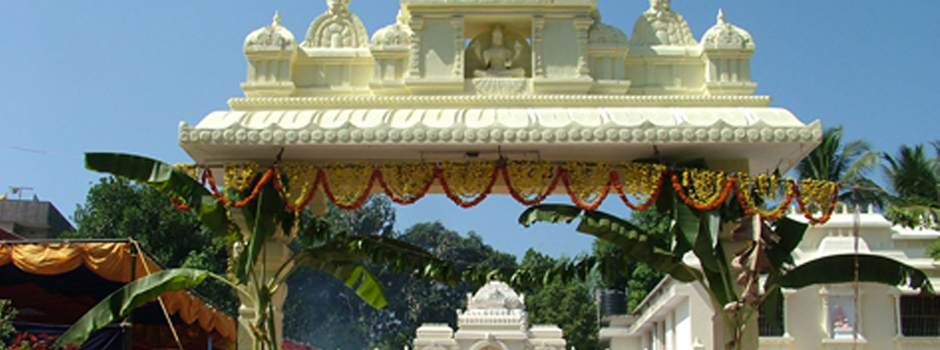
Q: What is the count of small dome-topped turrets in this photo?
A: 4